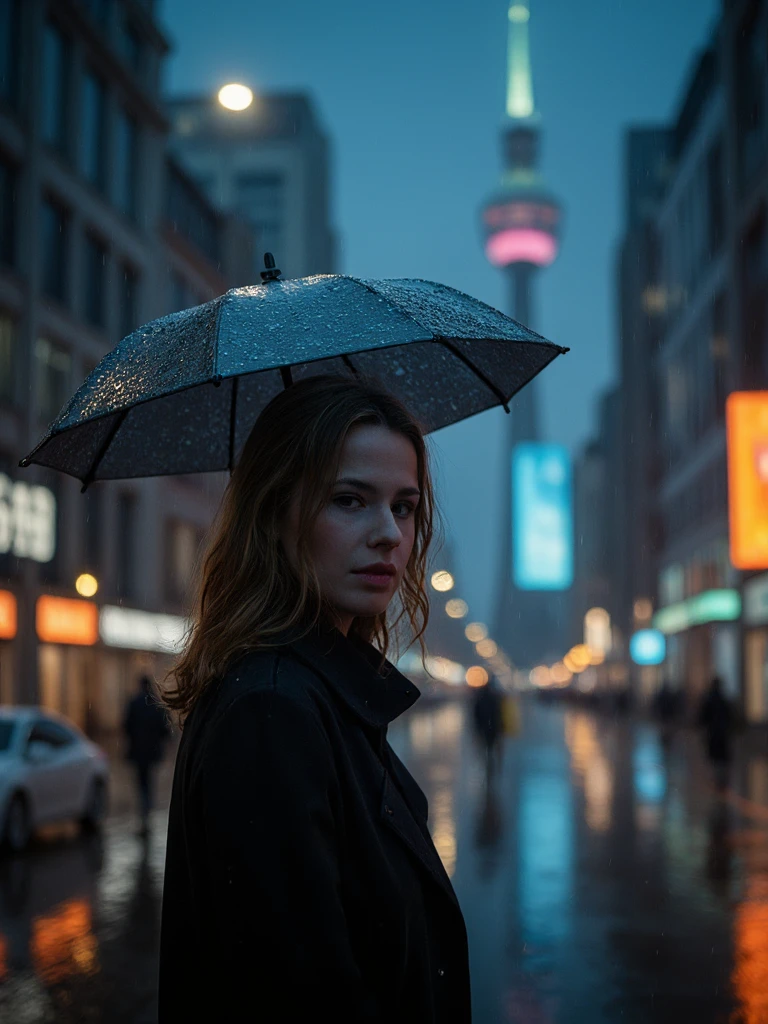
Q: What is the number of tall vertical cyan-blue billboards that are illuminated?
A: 1